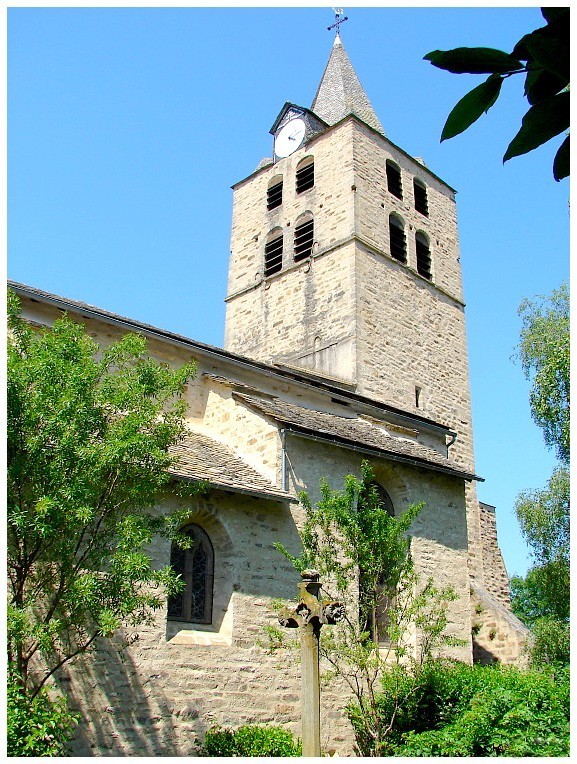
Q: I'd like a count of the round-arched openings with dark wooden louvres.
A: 8